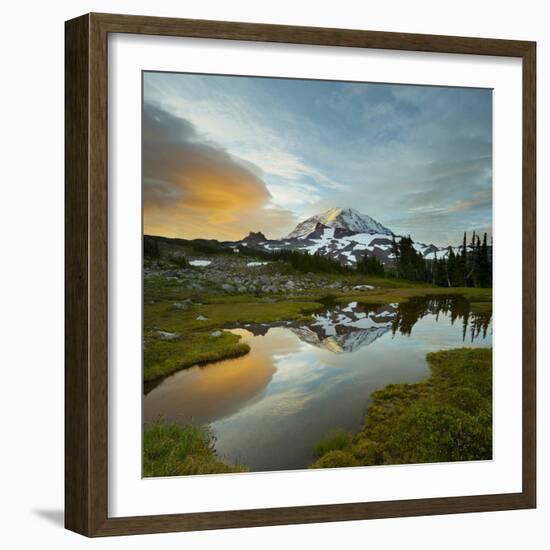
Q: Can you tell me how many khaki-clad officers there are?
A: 0